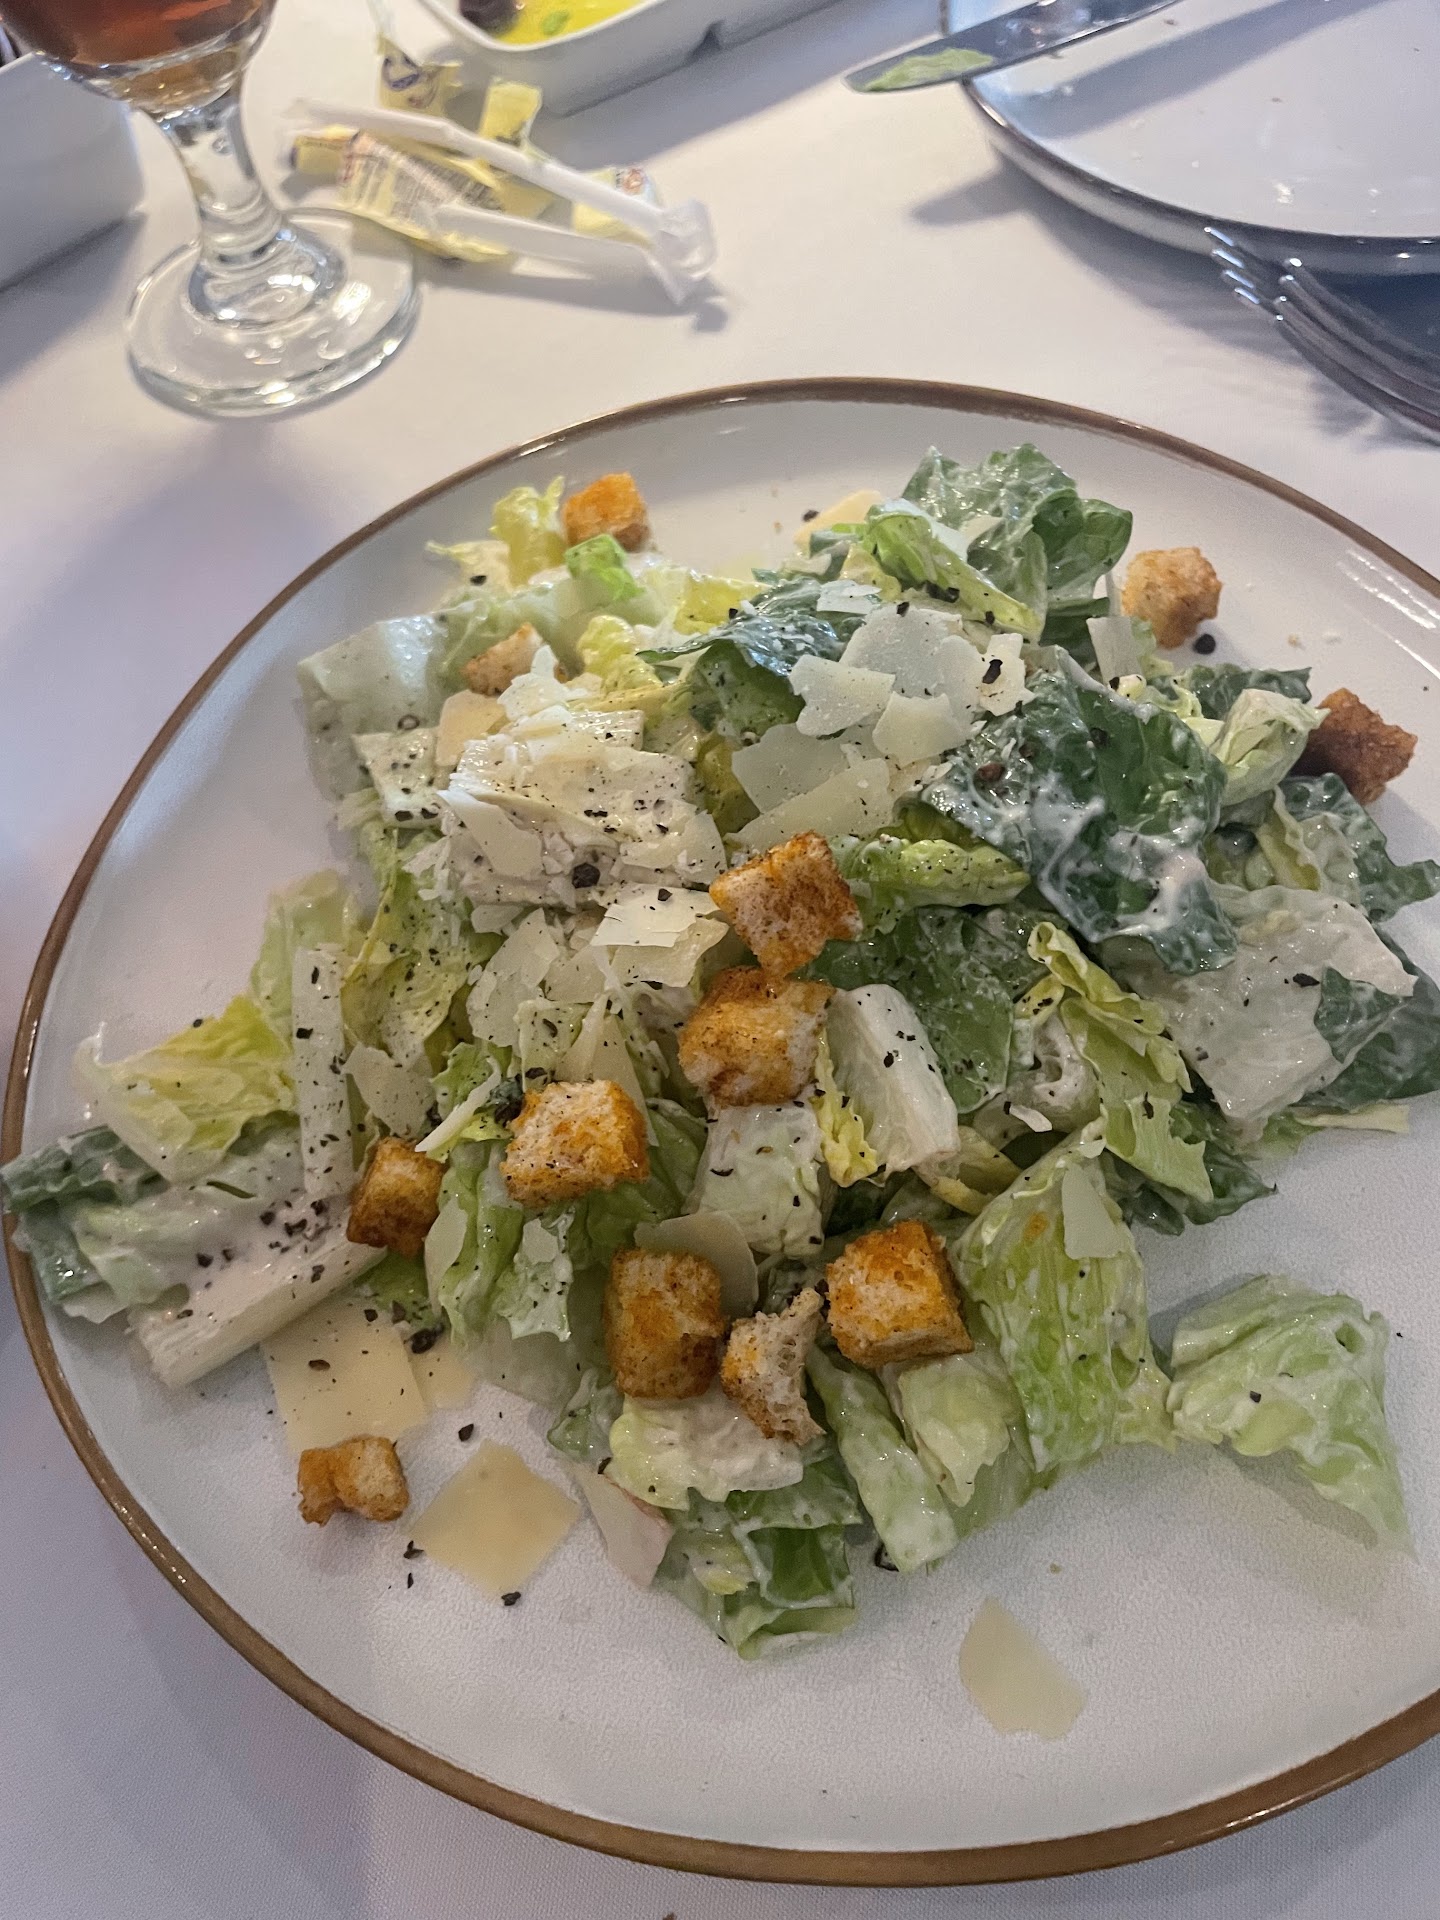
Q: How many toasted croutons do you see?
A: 12